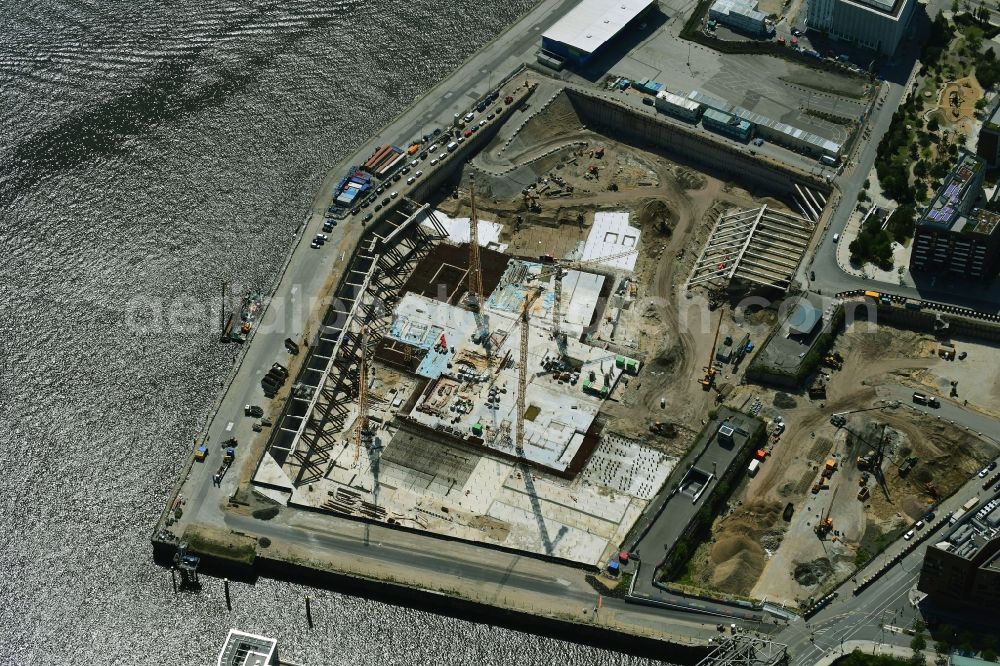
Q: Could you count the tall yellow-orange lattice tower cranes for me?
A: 4